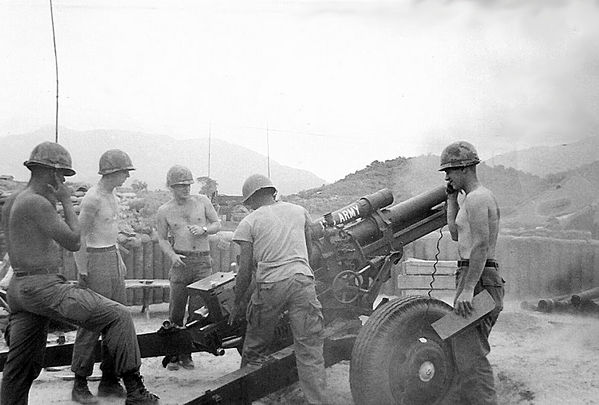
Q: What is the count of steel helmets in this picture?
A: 5